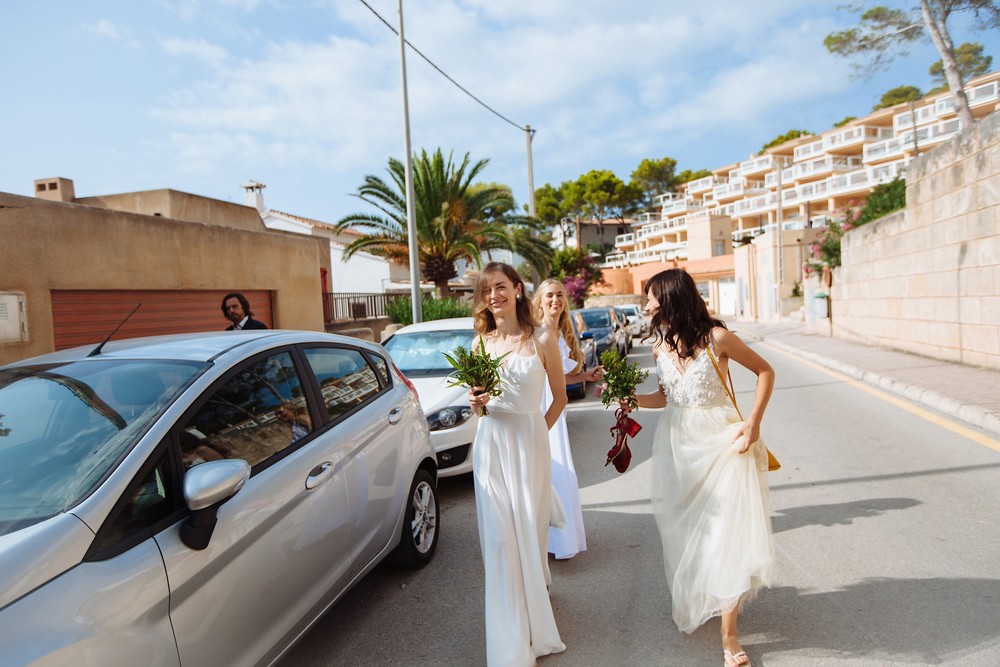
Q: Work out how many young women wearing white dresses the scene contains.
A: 3